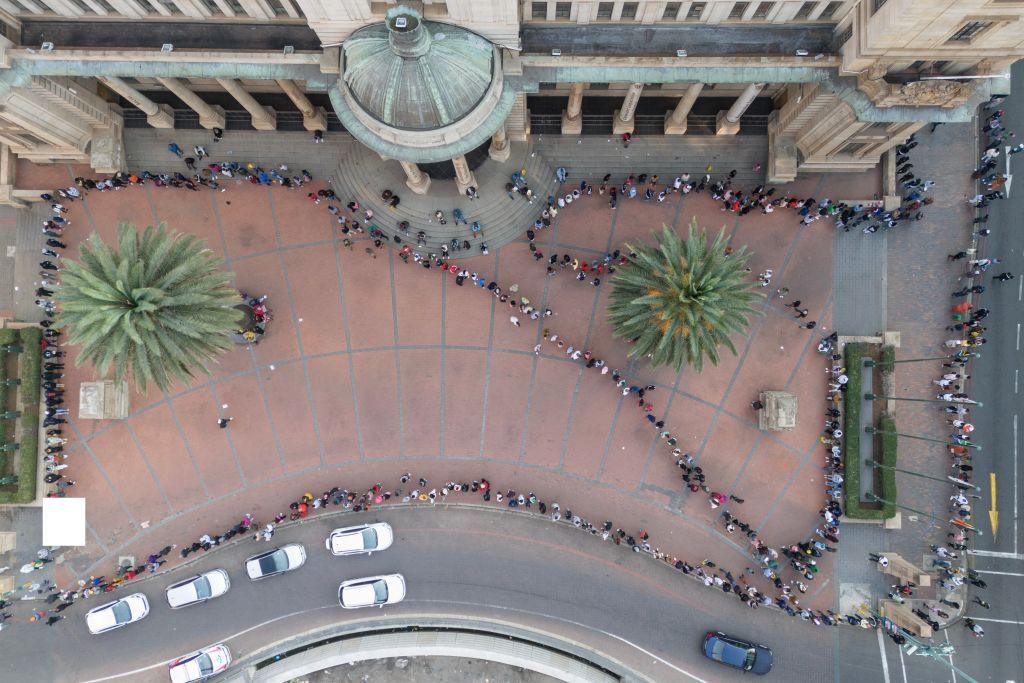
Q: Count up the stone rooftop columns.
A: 11